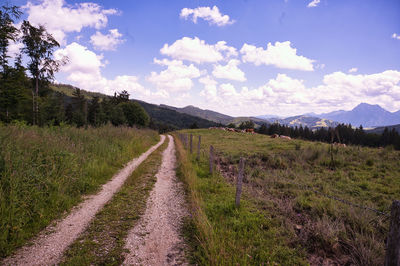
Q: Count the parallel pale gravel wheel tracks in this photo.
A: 2